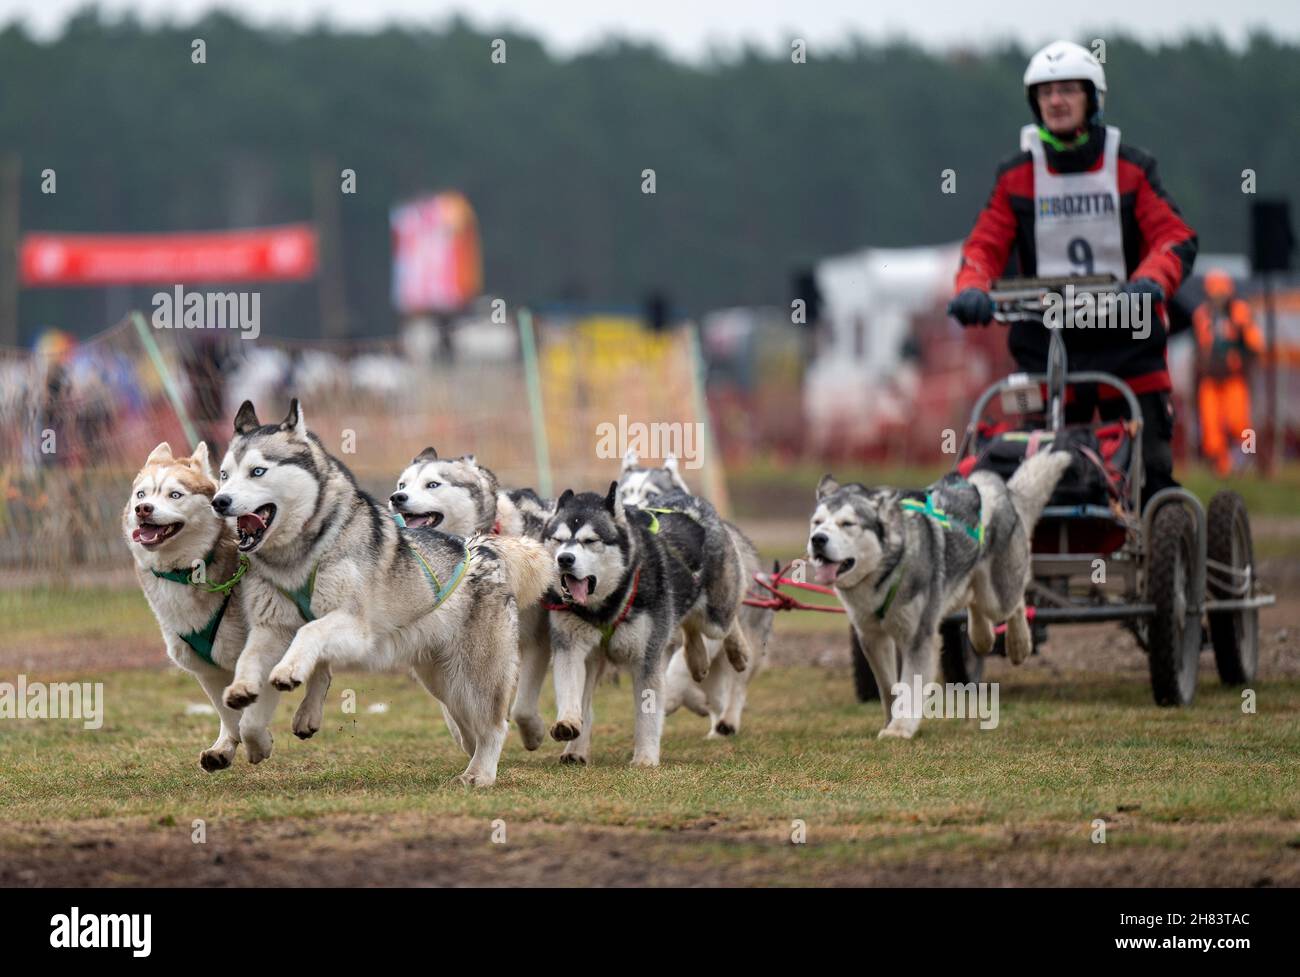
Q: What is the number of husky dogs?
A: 6